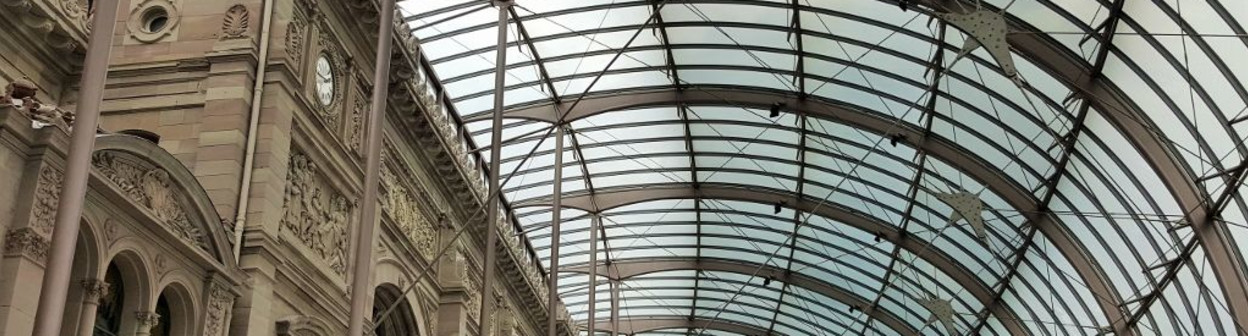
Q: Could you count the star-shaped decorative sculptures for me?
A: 3